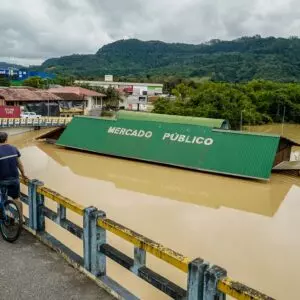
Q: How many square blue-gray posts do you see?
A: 6